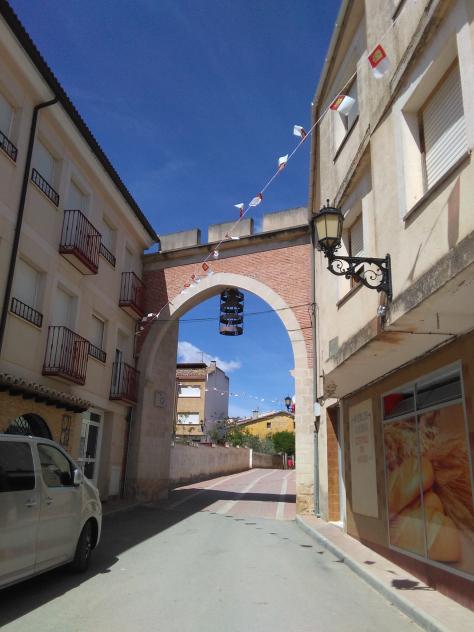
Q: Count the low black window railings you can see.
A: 5